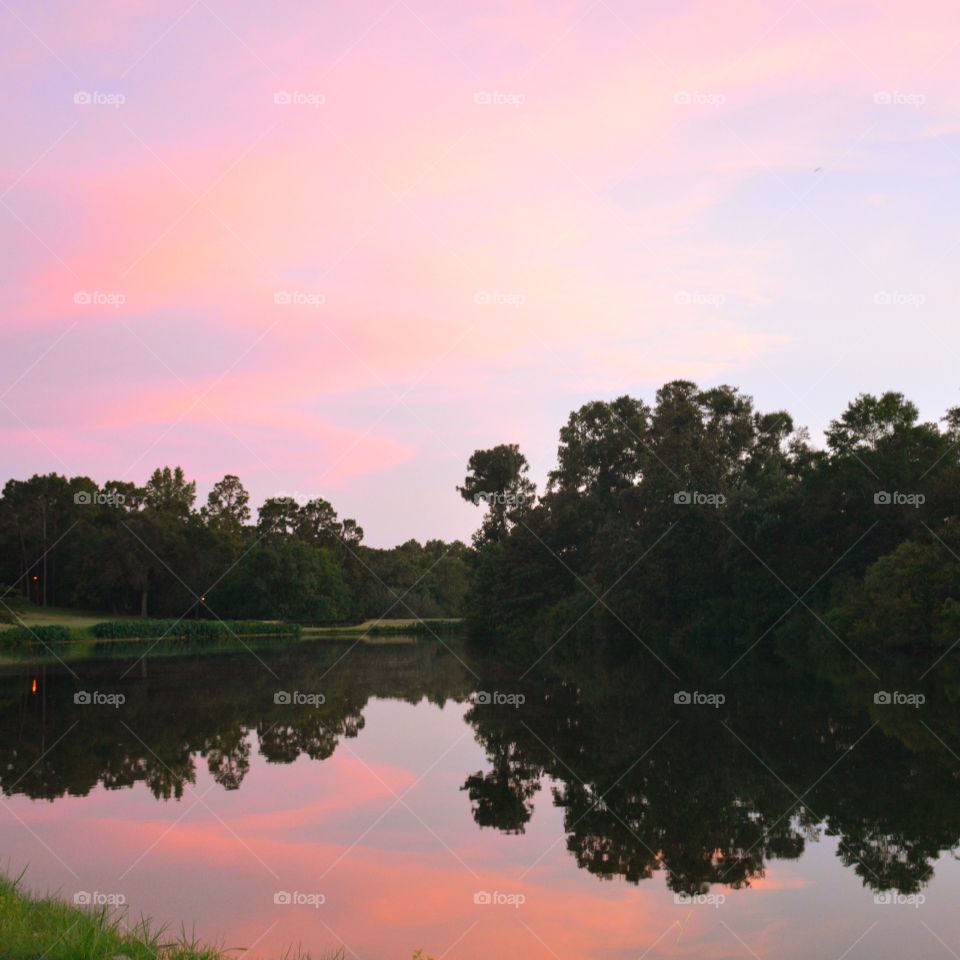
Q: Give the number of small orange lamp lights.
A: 2